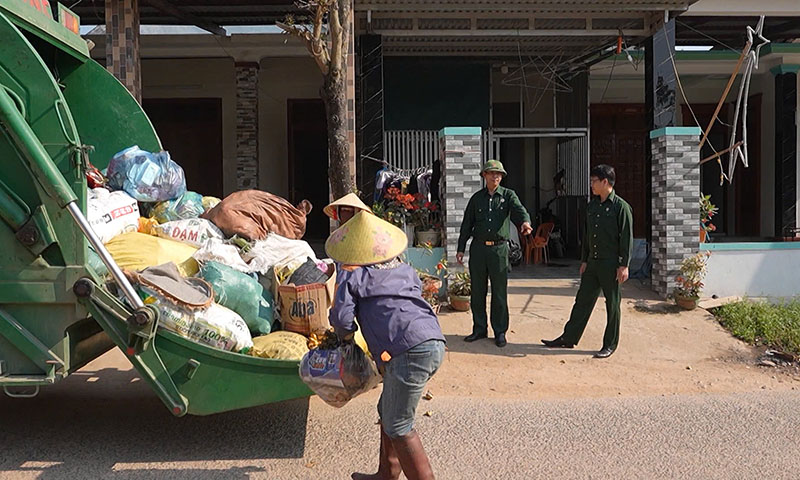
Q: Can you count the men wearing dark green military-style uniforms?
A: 2